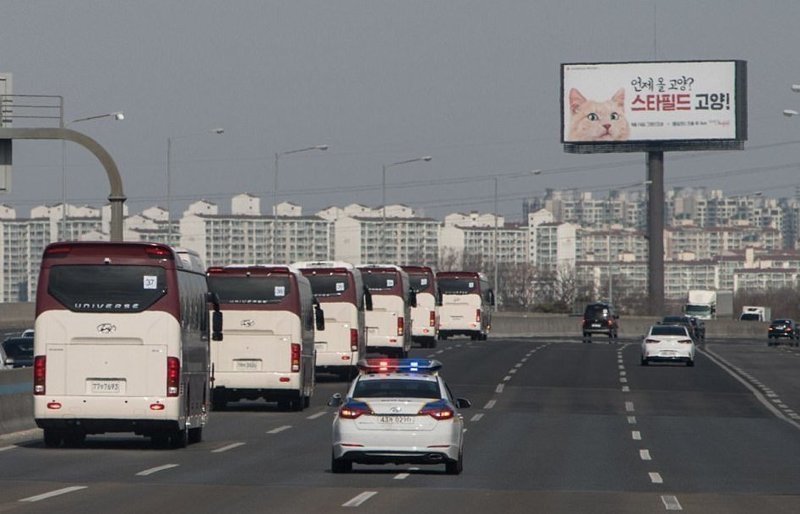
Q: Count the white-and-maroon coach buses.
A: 6